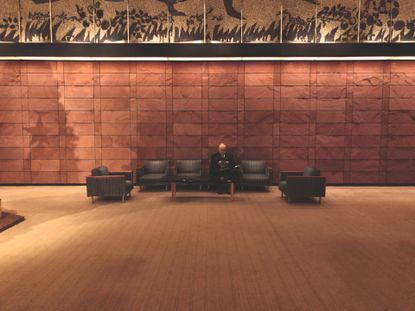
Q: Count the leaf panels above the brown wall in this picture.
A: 12